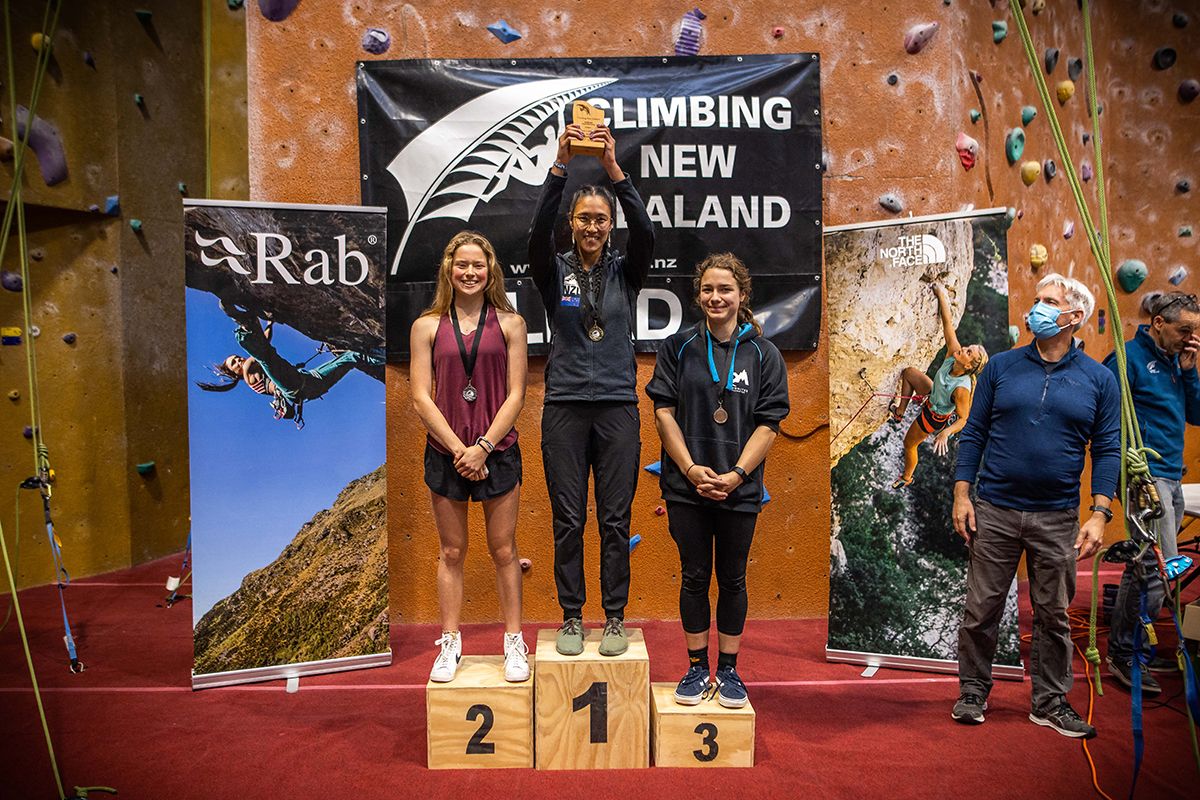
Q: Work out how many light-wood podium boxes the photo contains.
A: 3